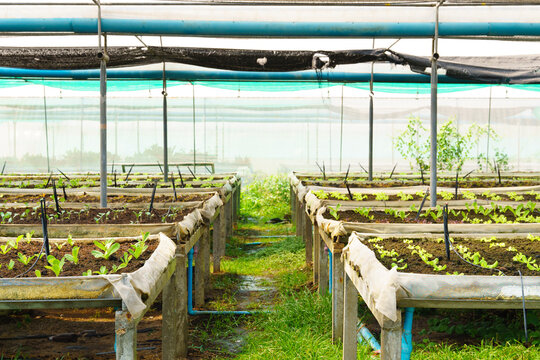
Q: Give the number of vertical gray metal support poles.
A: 4